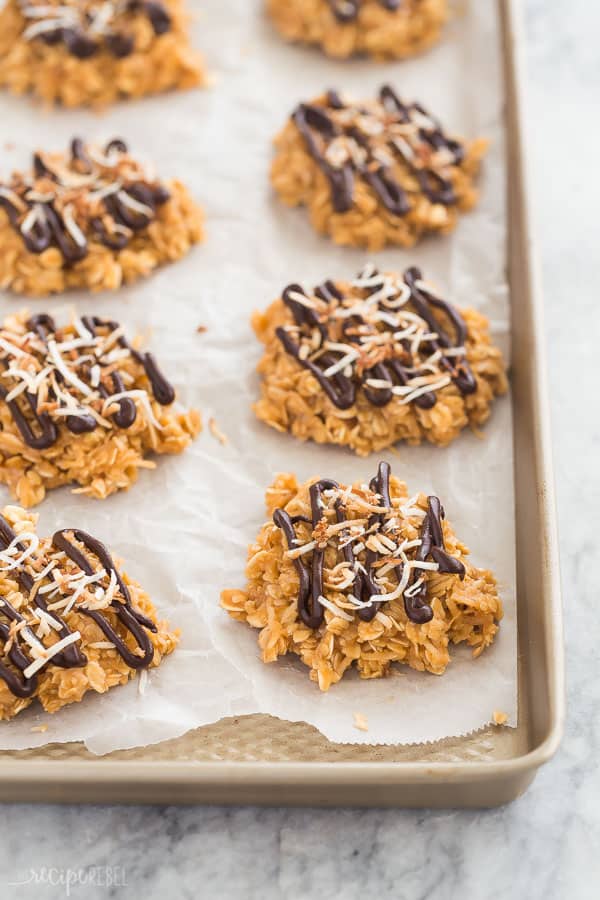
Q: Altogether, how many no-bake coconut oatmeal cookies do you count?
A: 8